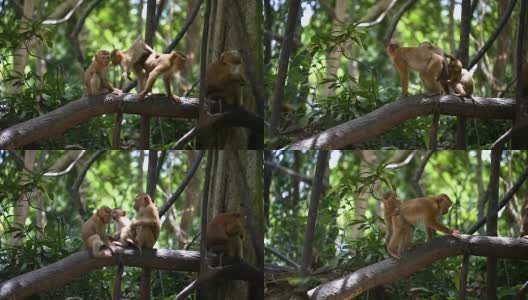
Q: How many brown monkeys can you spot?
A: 12